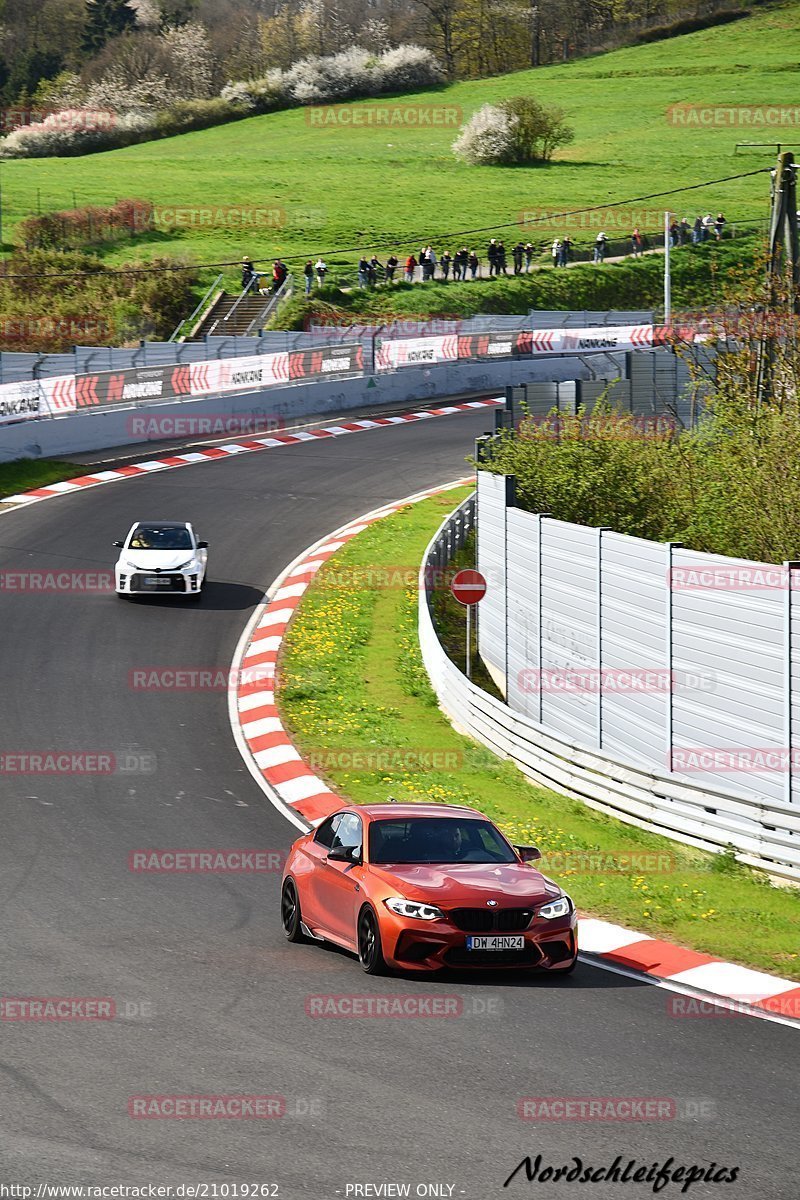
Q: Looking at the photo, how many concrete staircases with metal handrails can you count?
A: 1